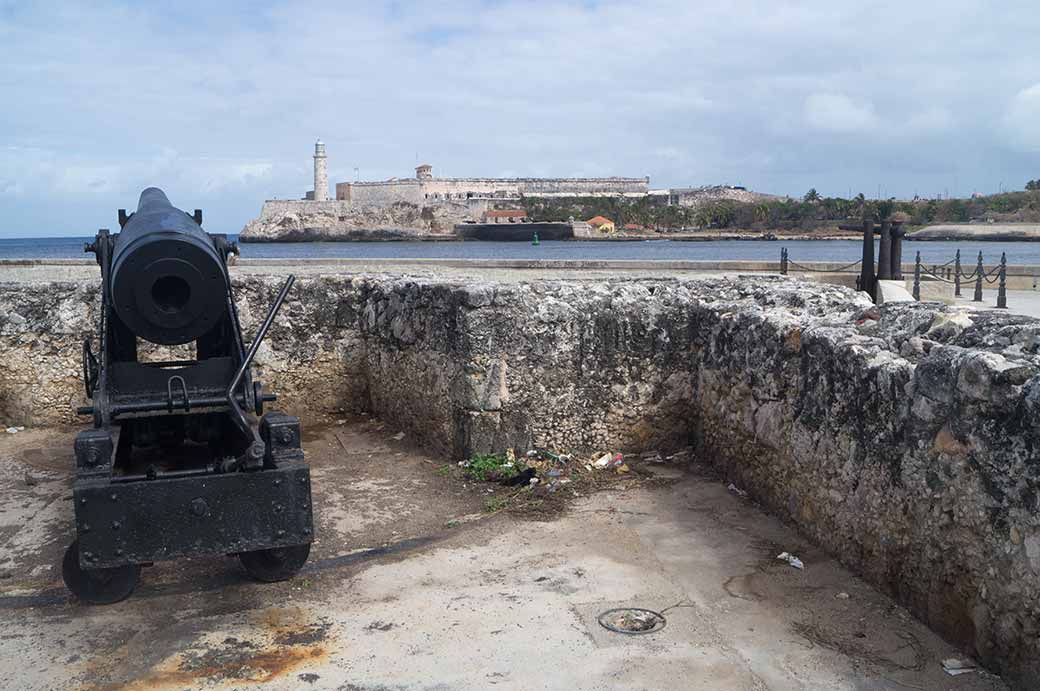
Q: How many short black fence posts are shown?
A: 6